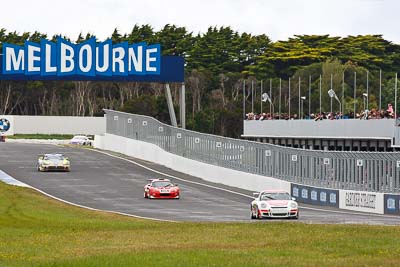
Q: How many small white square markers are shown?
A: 13